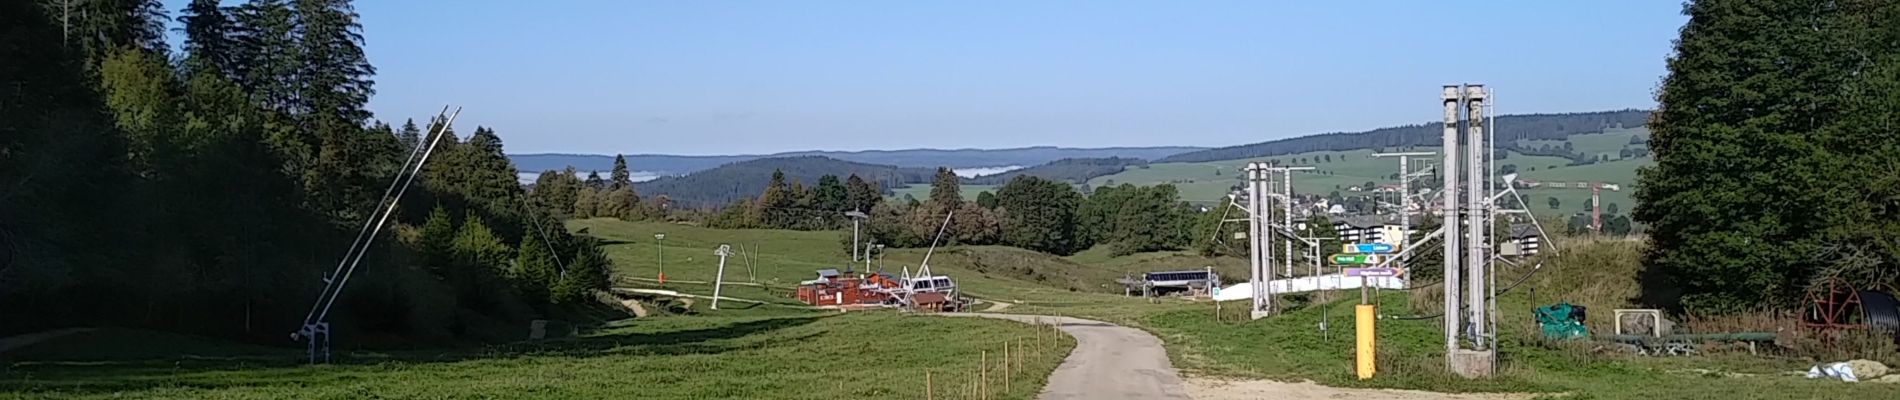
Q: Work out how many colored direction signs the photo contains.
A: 3